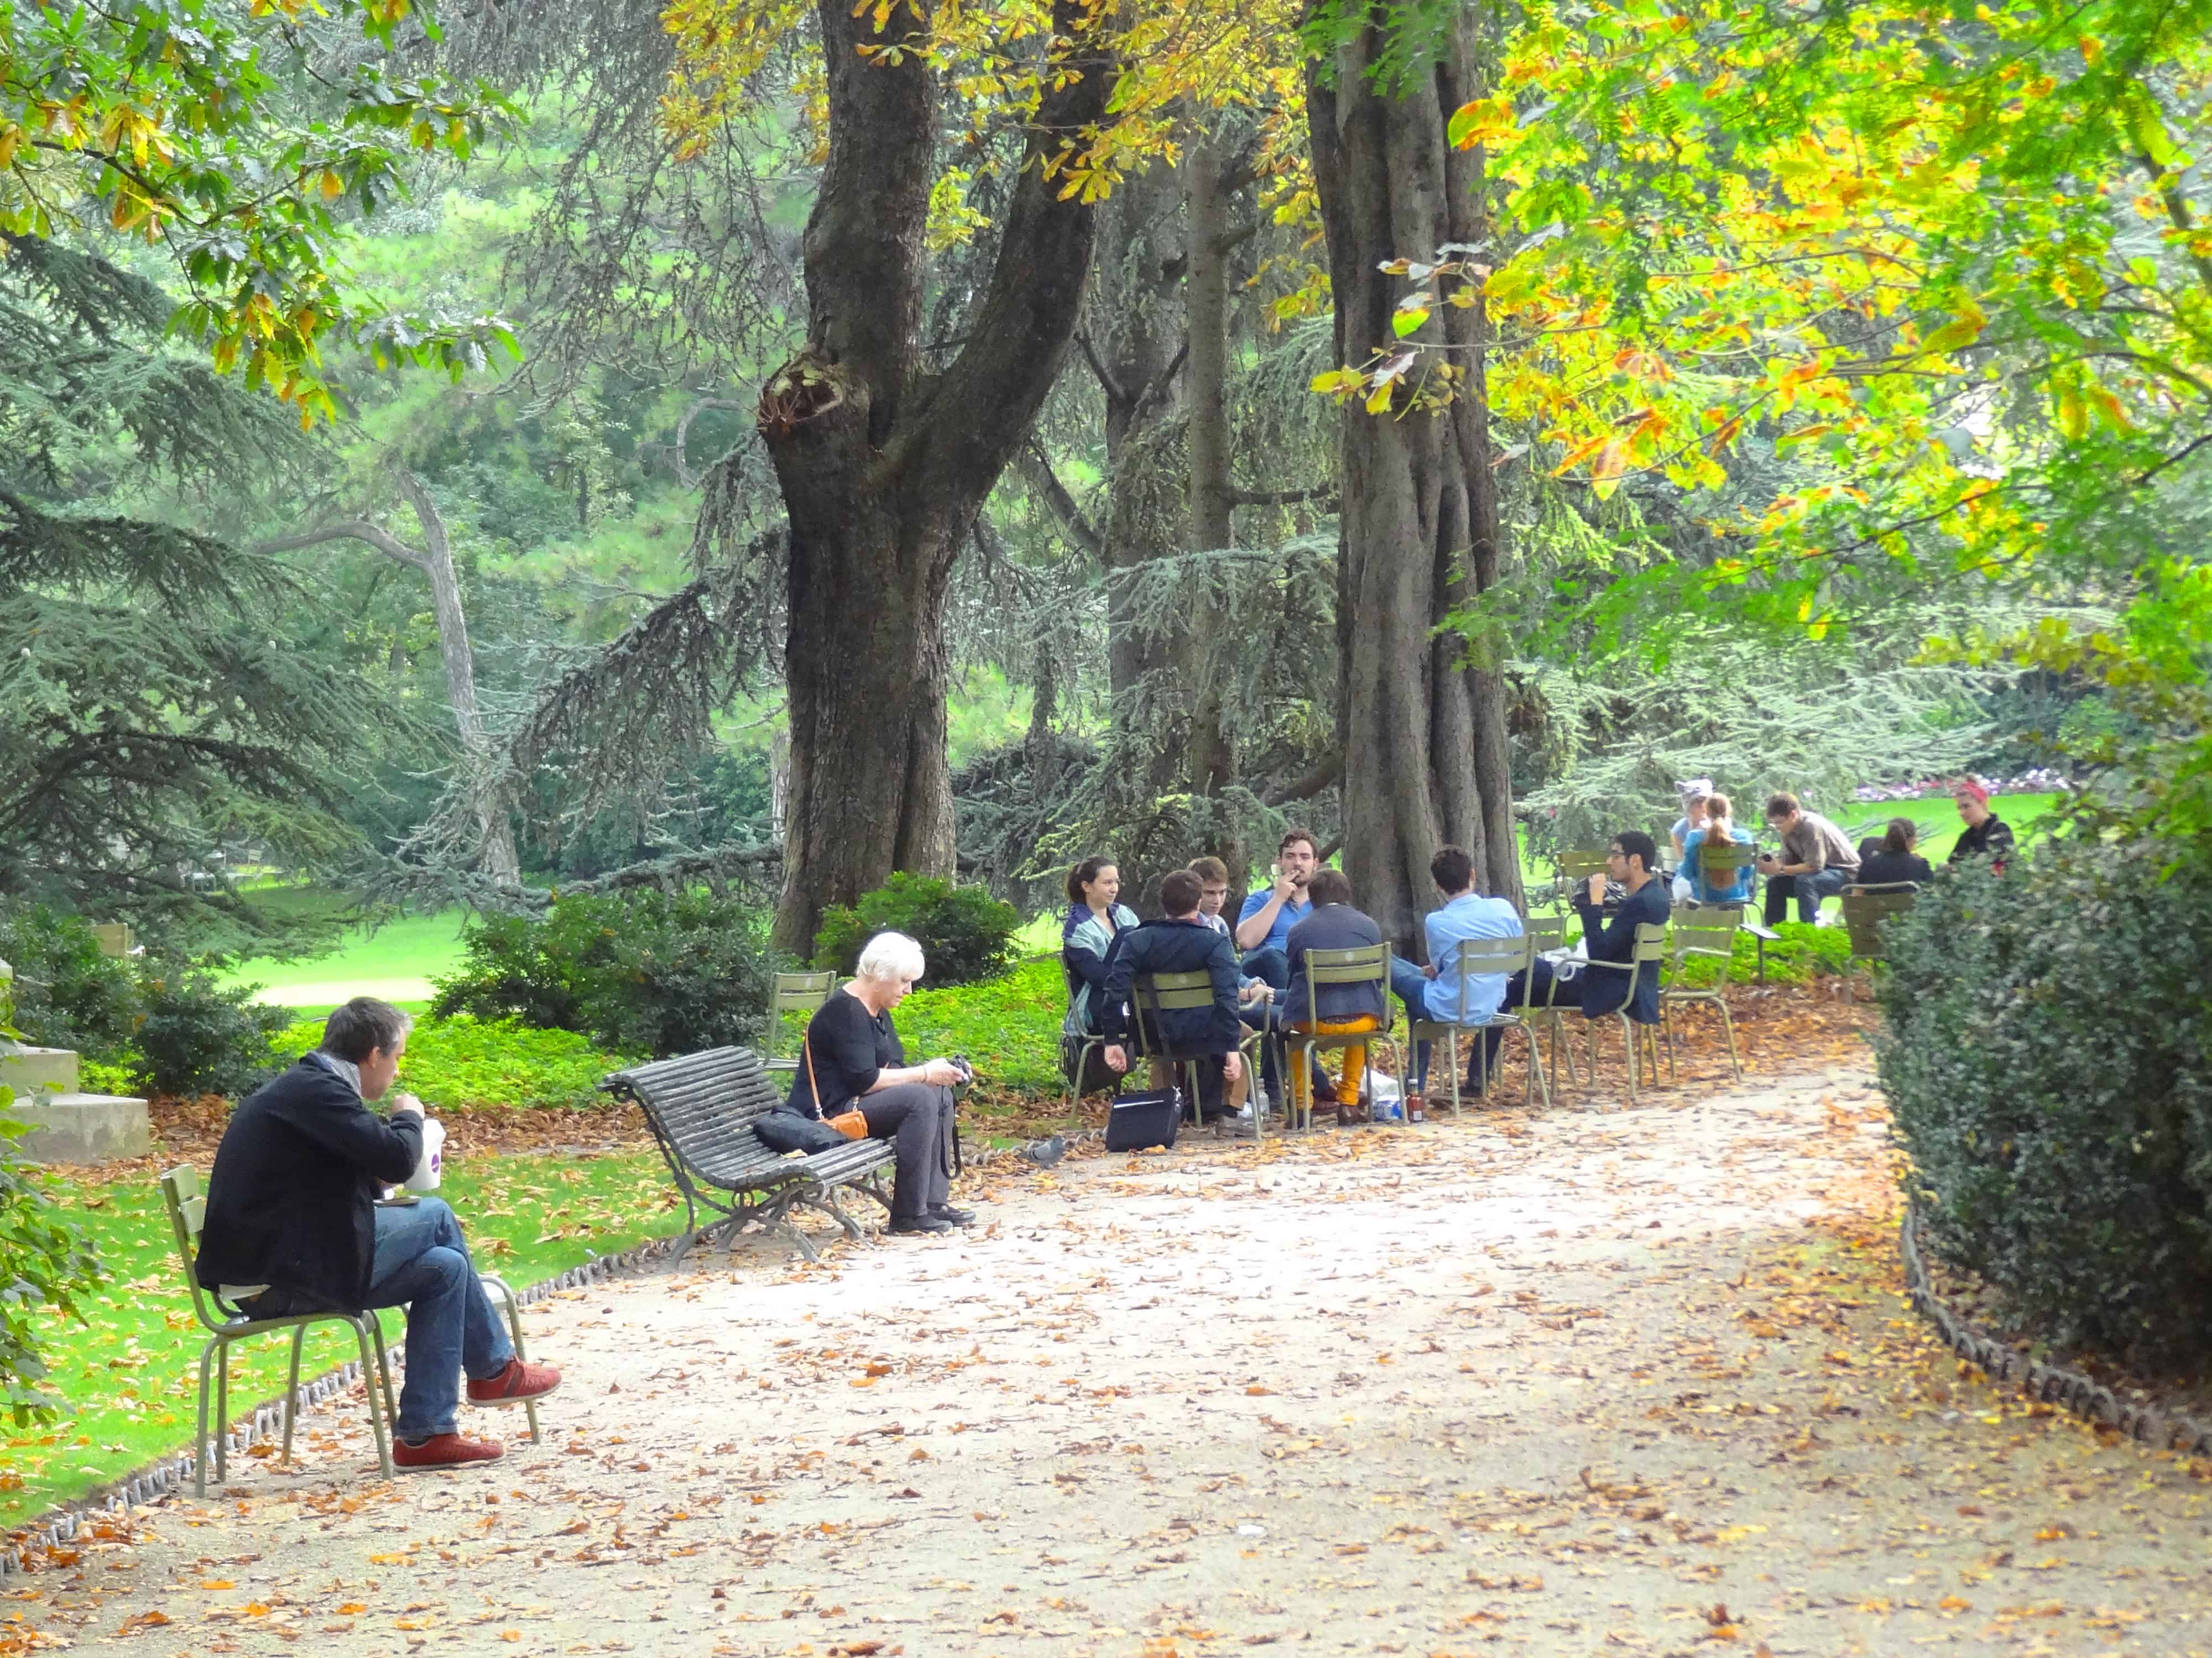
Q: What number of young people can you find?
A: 12